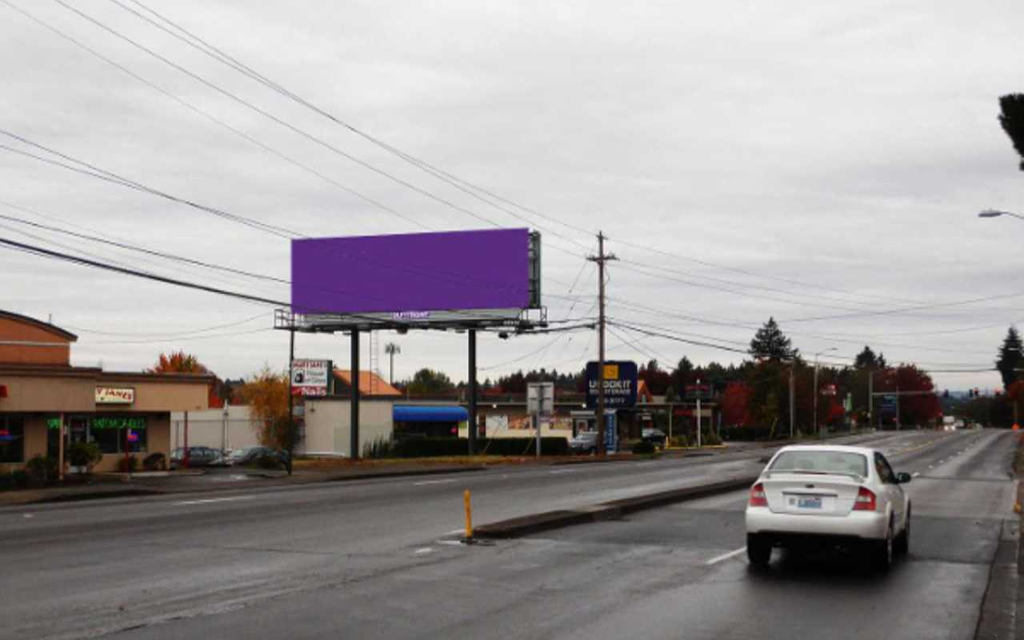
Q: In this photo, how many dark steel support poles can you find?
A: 2